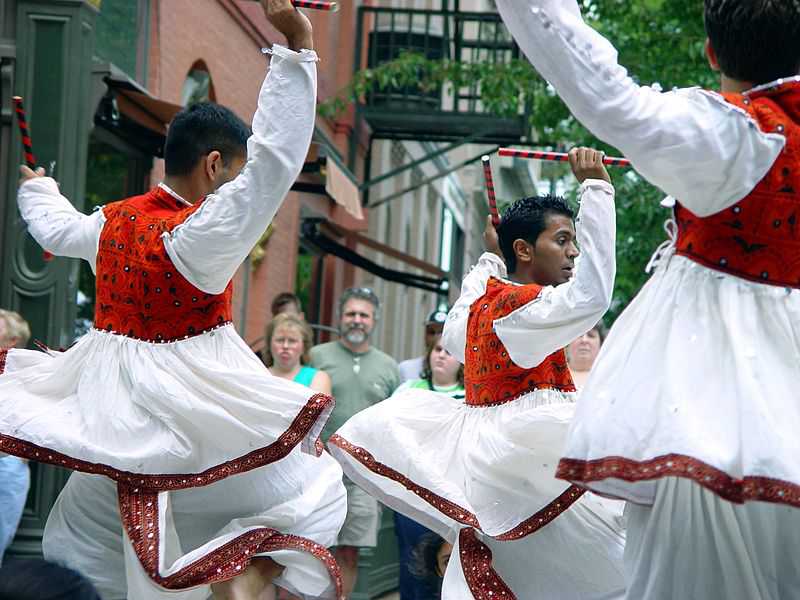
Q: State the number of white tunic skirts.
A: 3